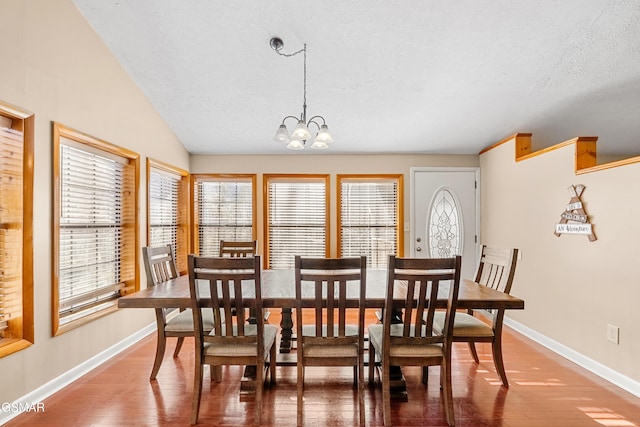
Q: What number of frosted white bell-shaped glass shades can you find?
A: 5